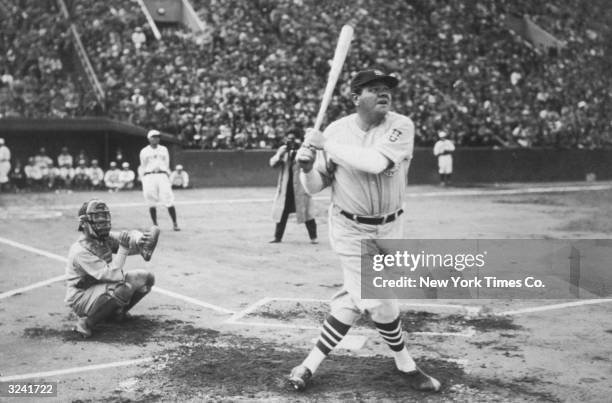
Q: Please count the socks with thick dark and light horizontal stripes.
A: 2